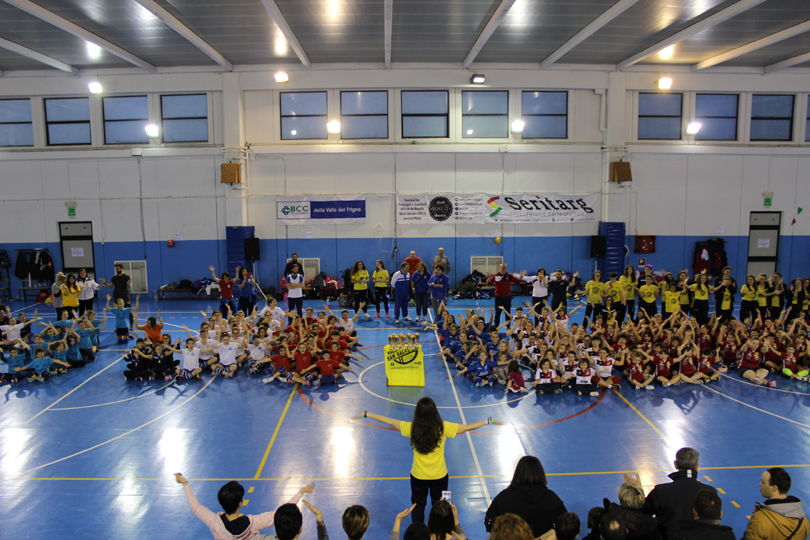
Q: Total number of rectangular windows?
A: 13